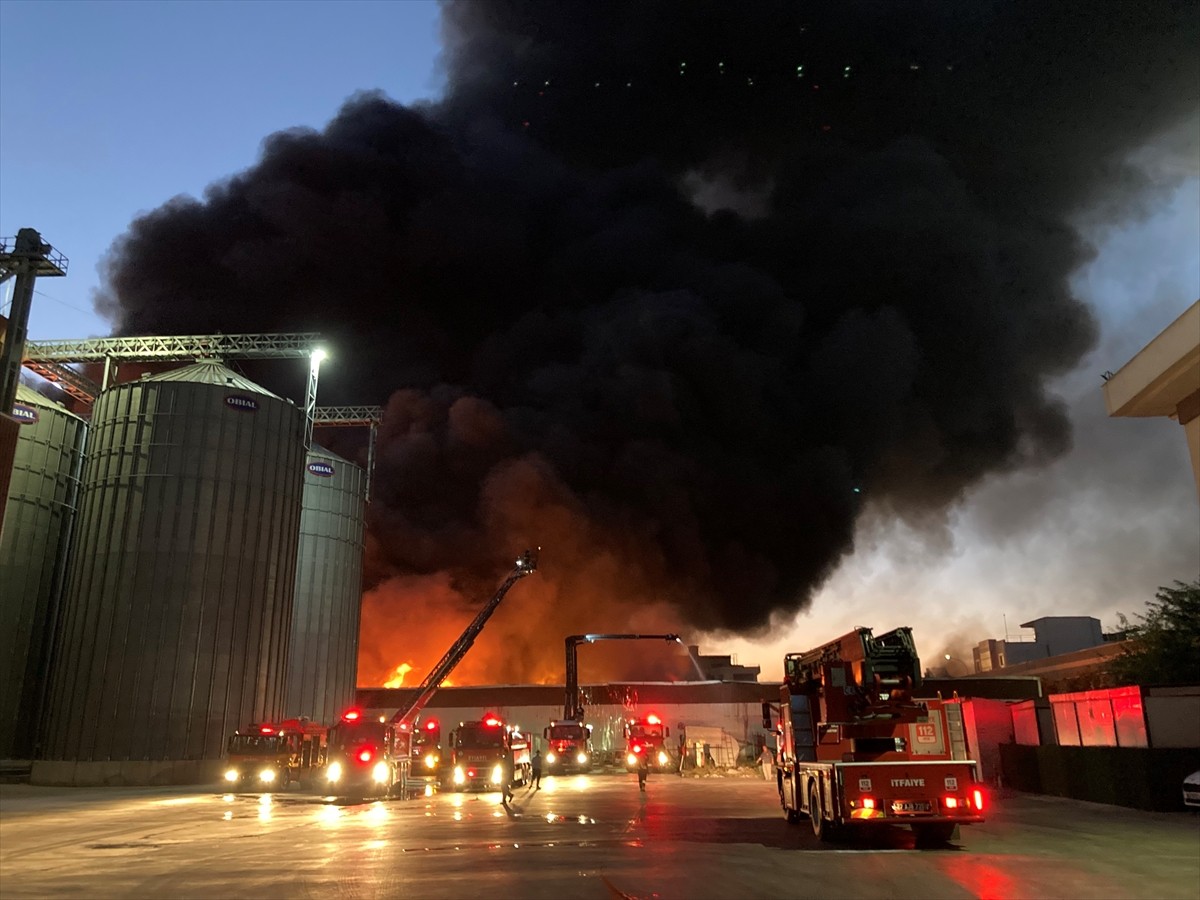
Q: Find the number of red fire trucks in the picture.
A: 7